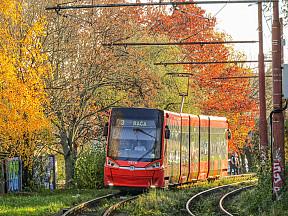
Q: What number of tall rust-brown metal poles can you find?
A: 2